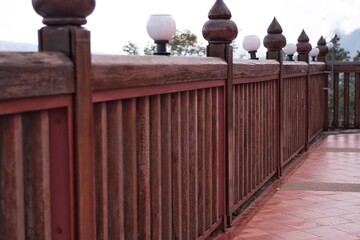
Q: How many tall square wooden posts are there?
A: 5